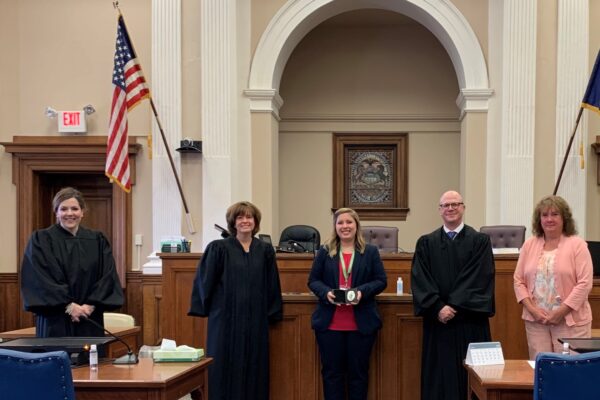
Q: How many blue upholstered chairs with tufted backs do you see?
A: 2